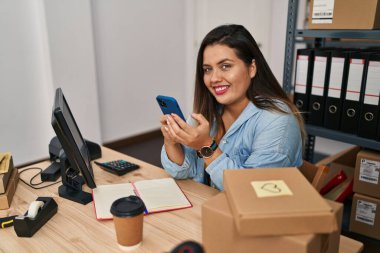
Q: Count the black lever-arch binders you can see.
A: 5